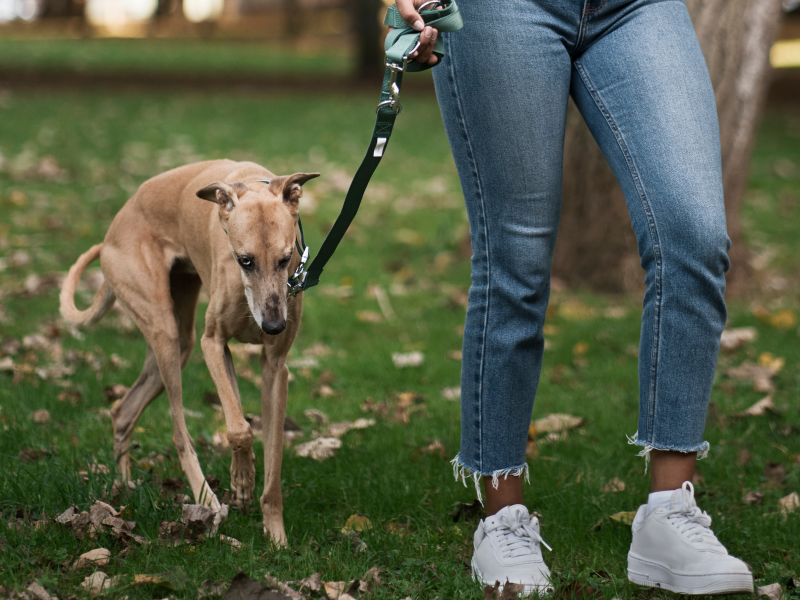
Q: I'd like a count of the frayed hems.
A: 2